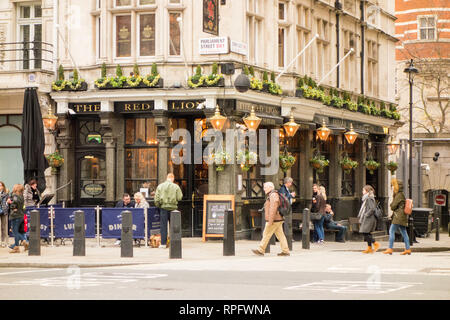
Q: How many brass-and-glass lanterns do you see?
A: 7